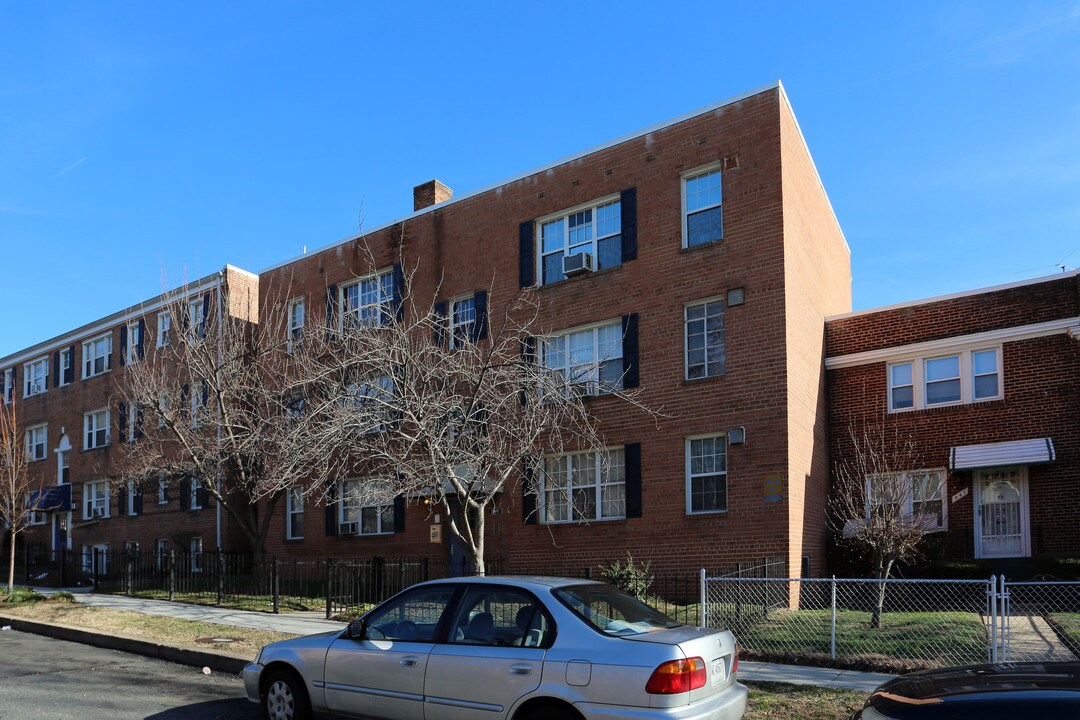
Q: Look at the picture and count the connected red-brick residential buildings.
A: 3